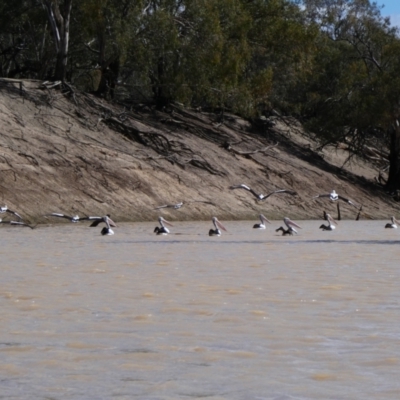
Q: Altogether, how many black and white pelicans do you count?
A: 13